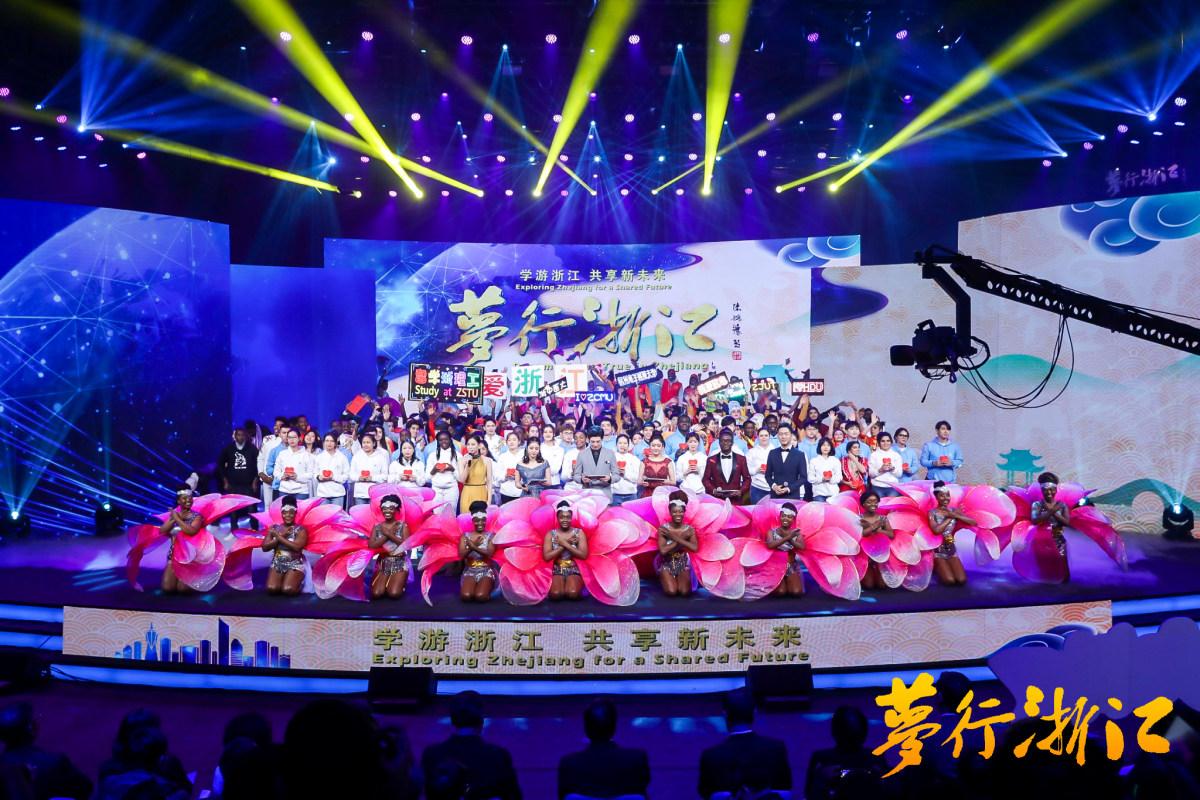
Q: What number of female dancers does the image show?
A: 10